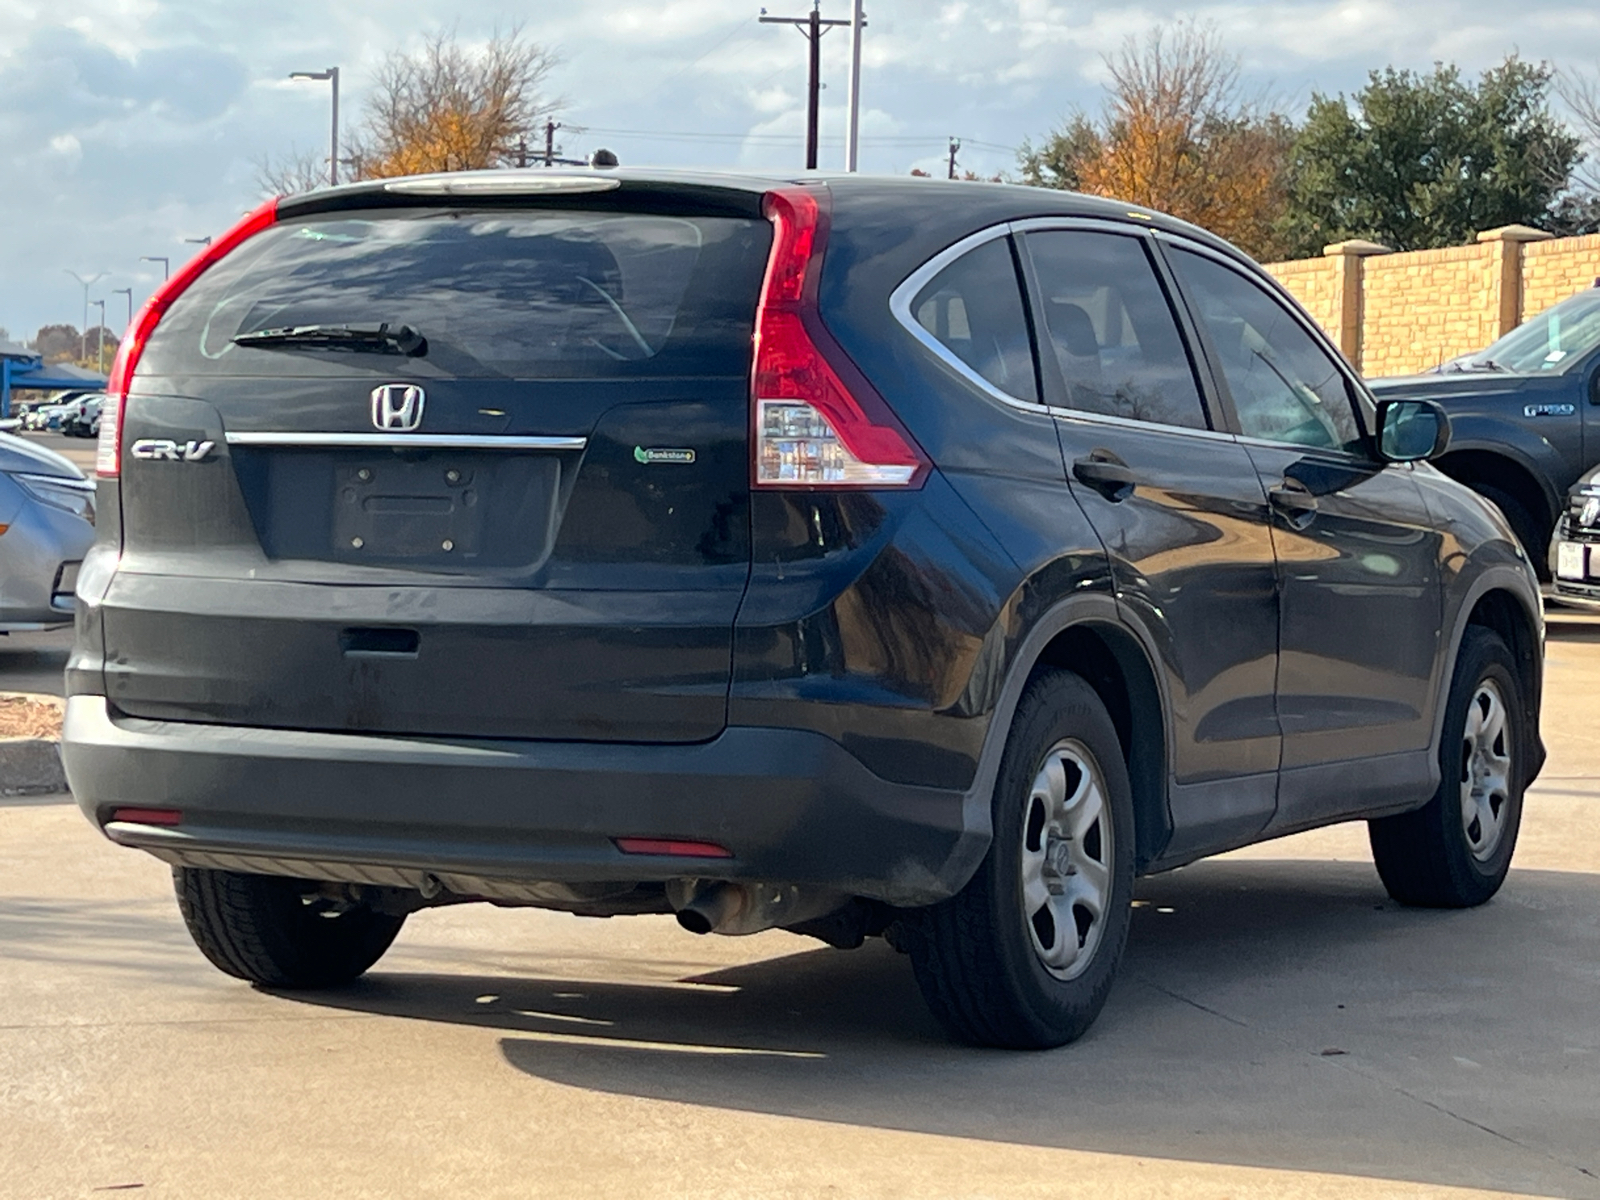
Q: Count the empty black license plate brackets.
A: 1